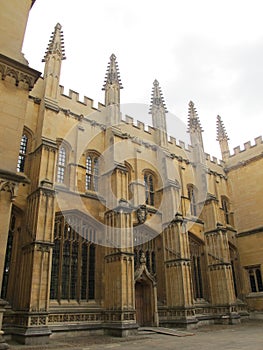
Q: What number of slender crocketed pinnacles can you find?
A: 5